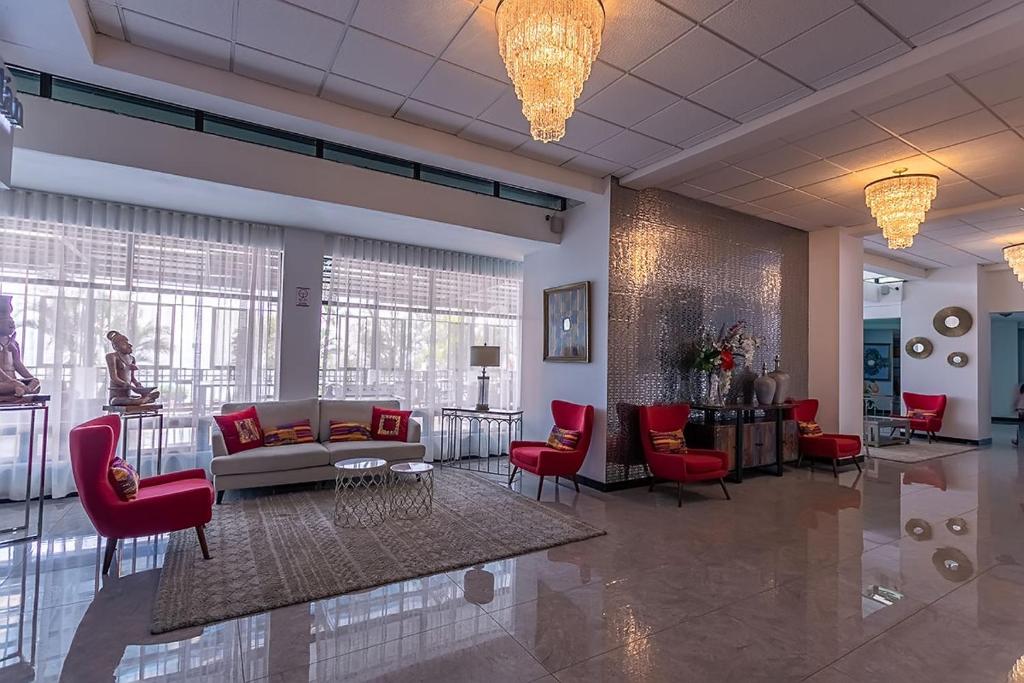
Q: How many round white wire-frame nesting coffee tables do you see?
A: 2